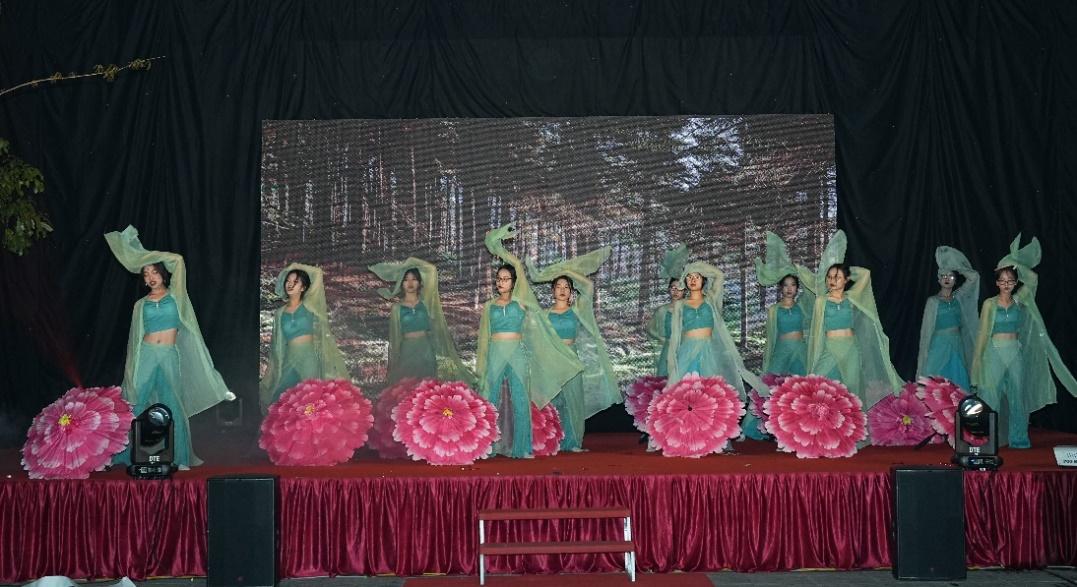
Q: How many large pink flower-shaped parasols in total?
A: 11